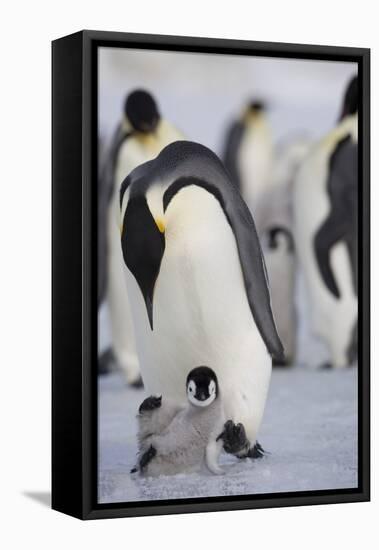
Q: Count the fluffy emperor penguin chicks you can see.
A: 1